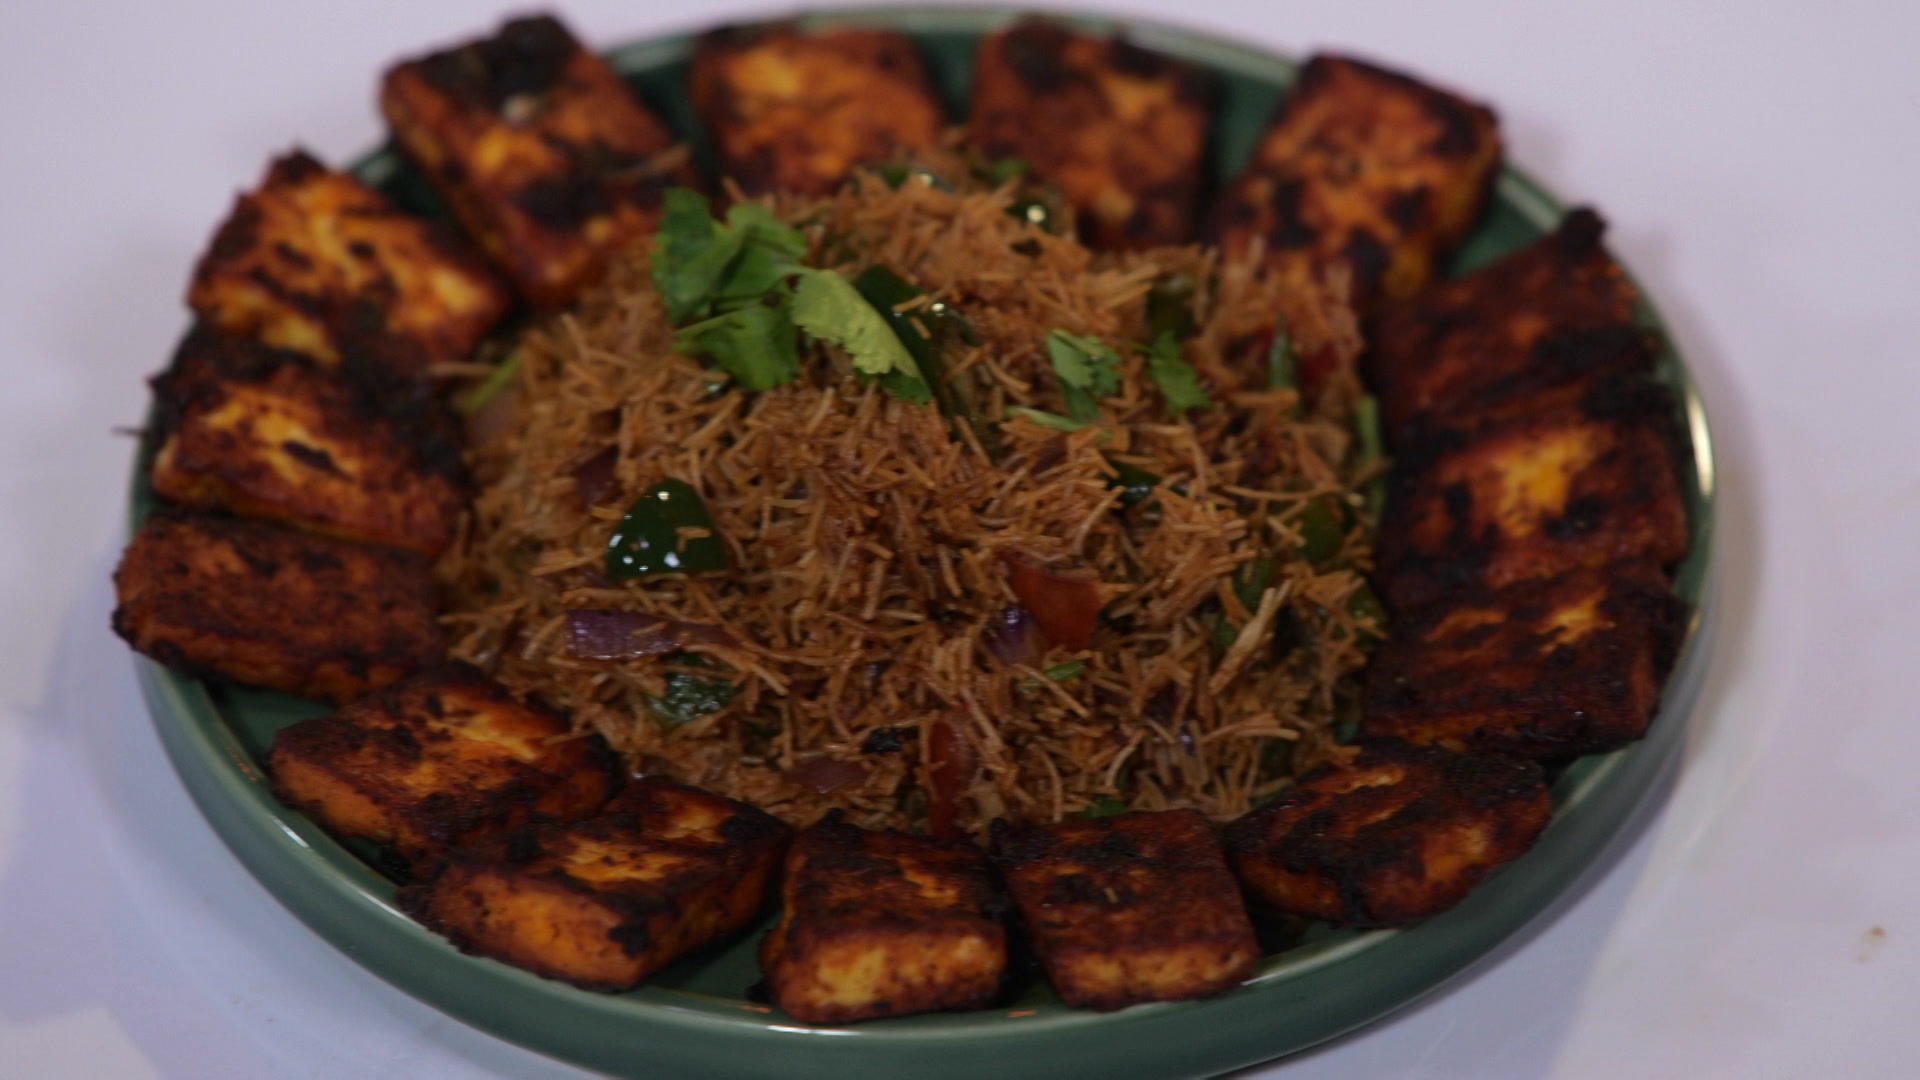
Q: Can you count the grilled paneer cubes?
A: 15